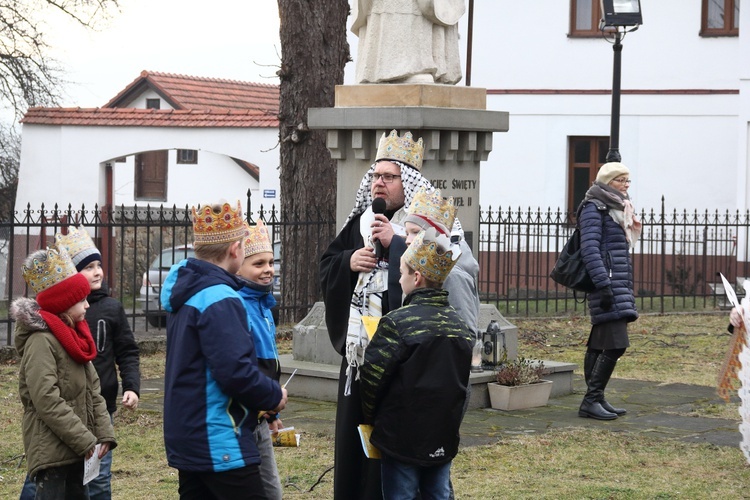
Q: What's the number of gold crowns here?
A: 7